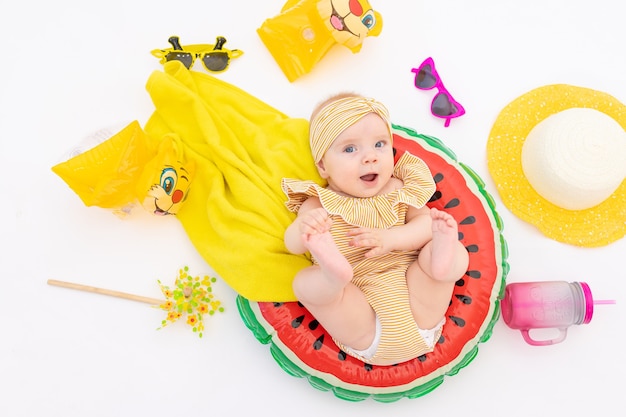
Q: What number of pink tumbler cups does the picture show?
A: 1